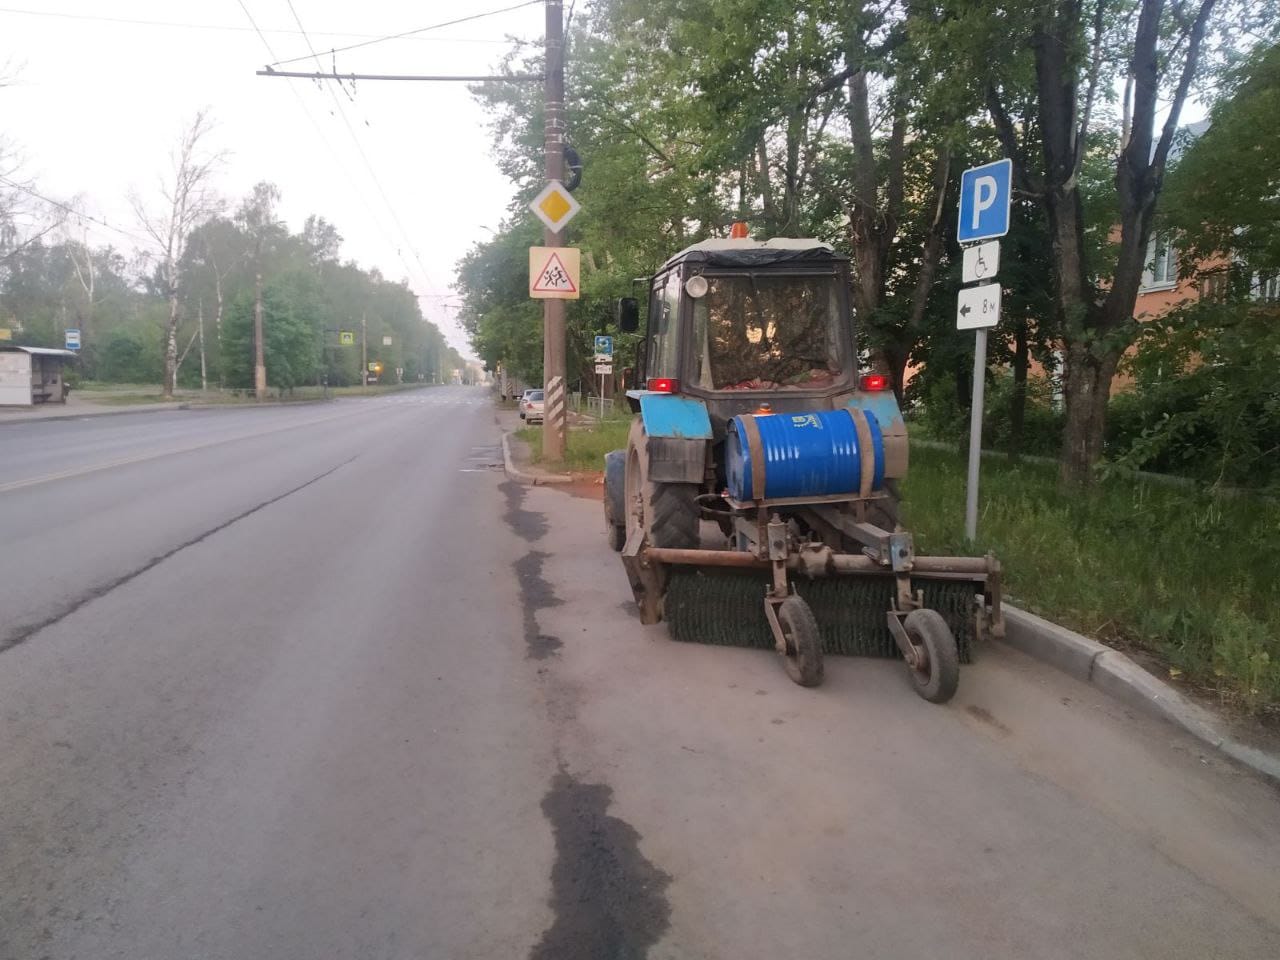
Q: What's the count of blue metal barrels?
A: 1